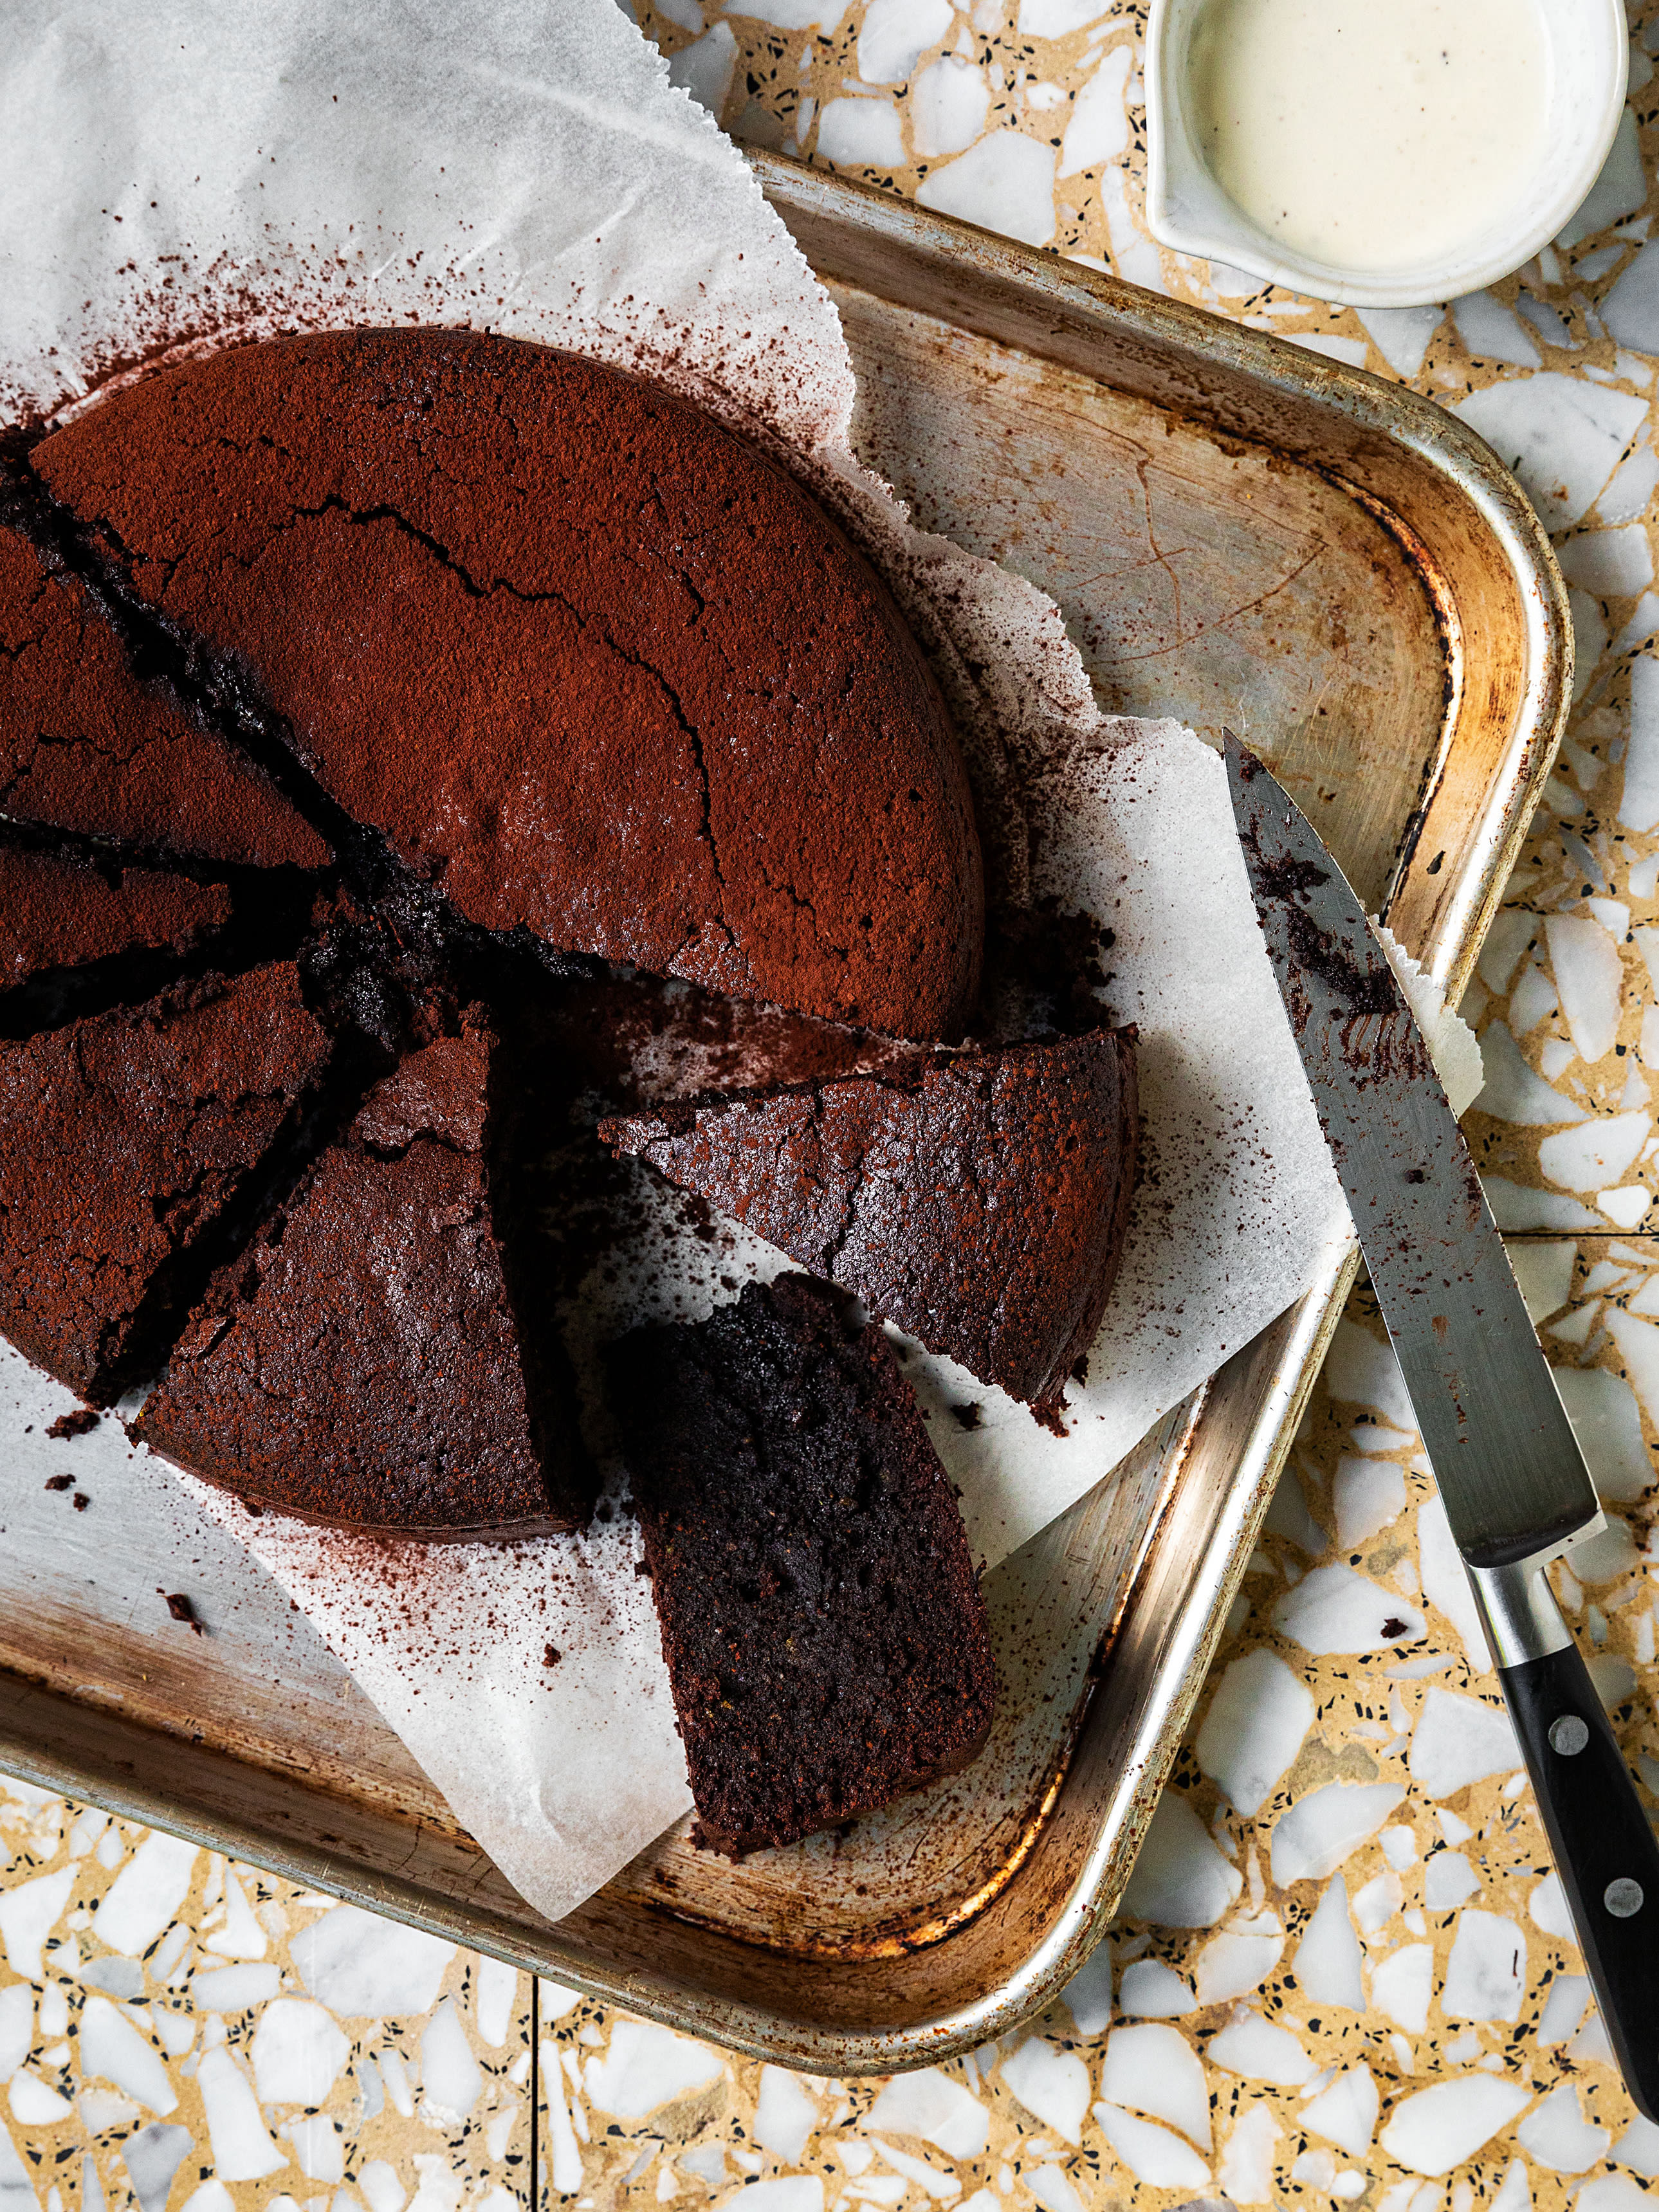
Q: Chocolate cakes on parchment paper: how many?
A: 1